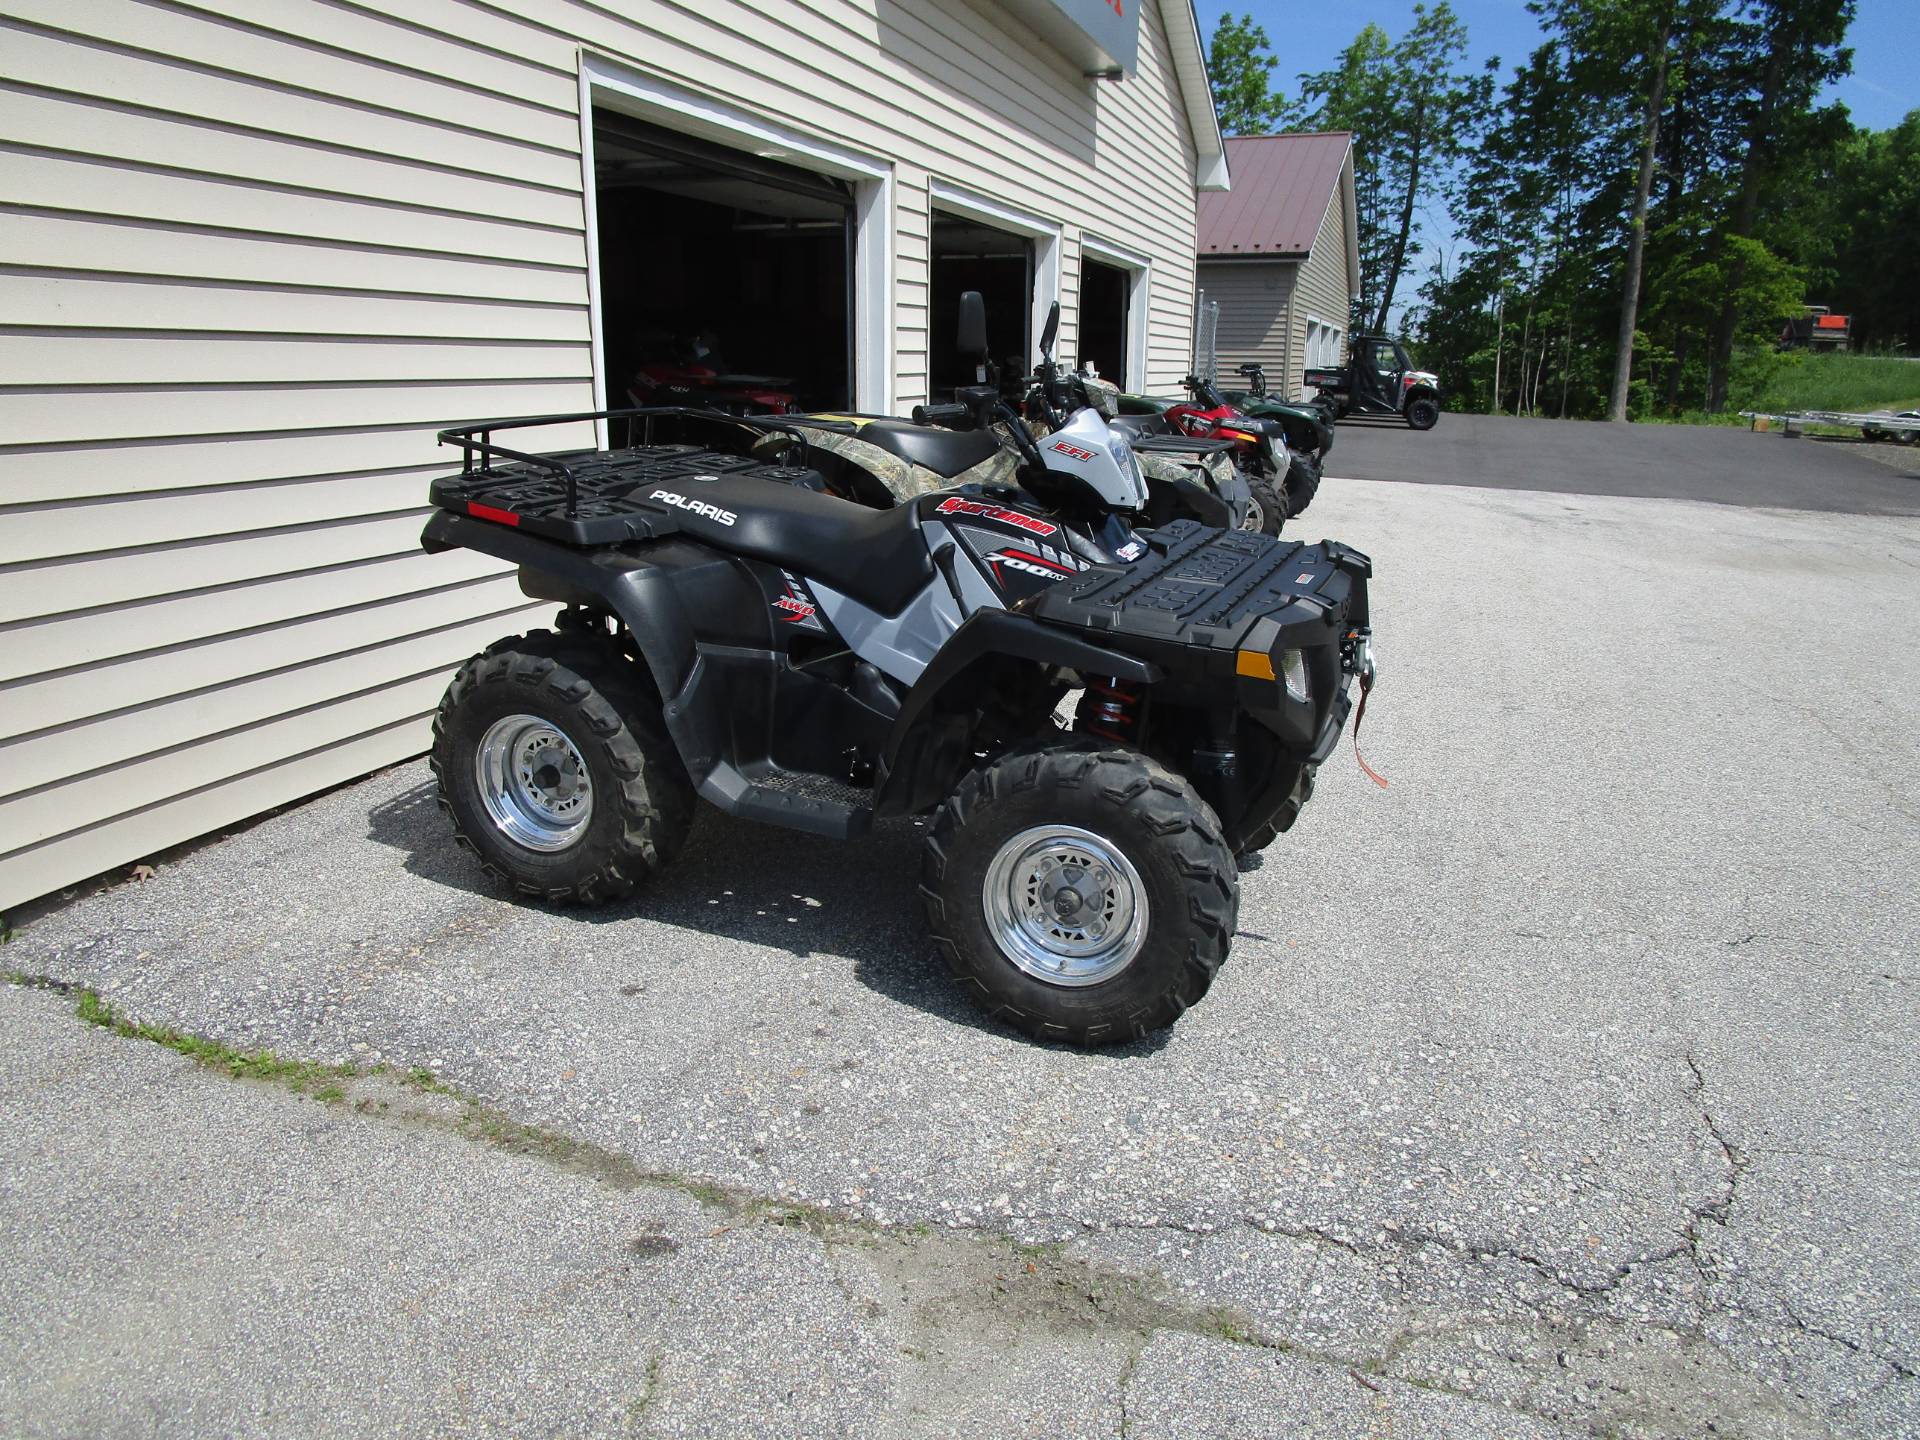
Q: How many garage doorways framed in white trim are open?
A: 3